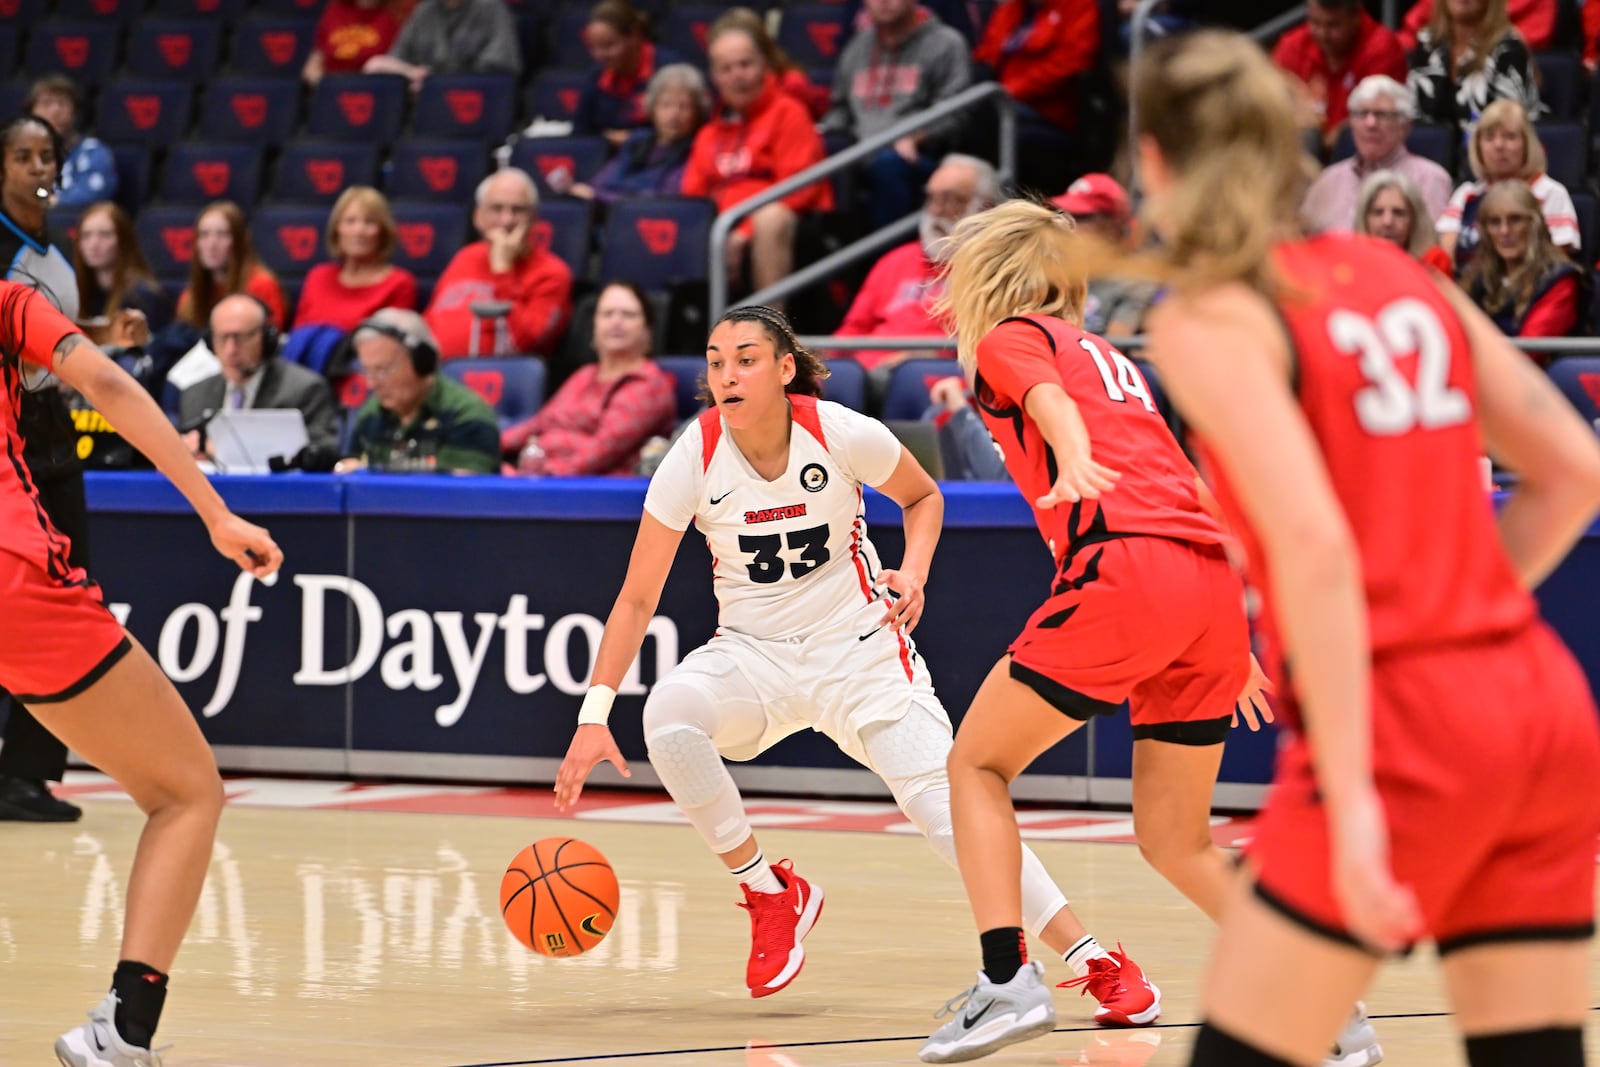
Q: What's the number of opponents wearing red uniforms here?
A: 3